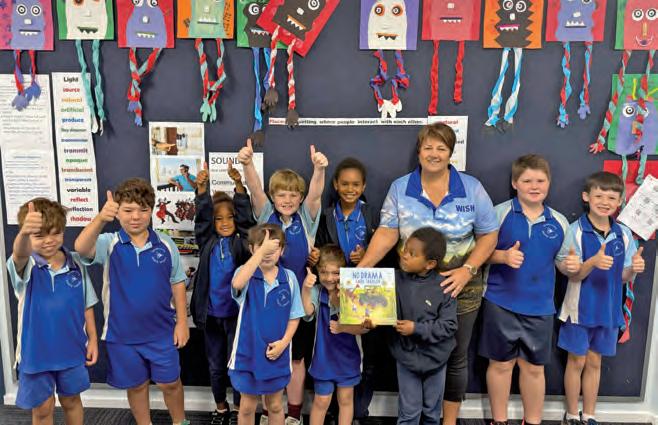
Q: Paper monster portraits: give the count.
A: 12